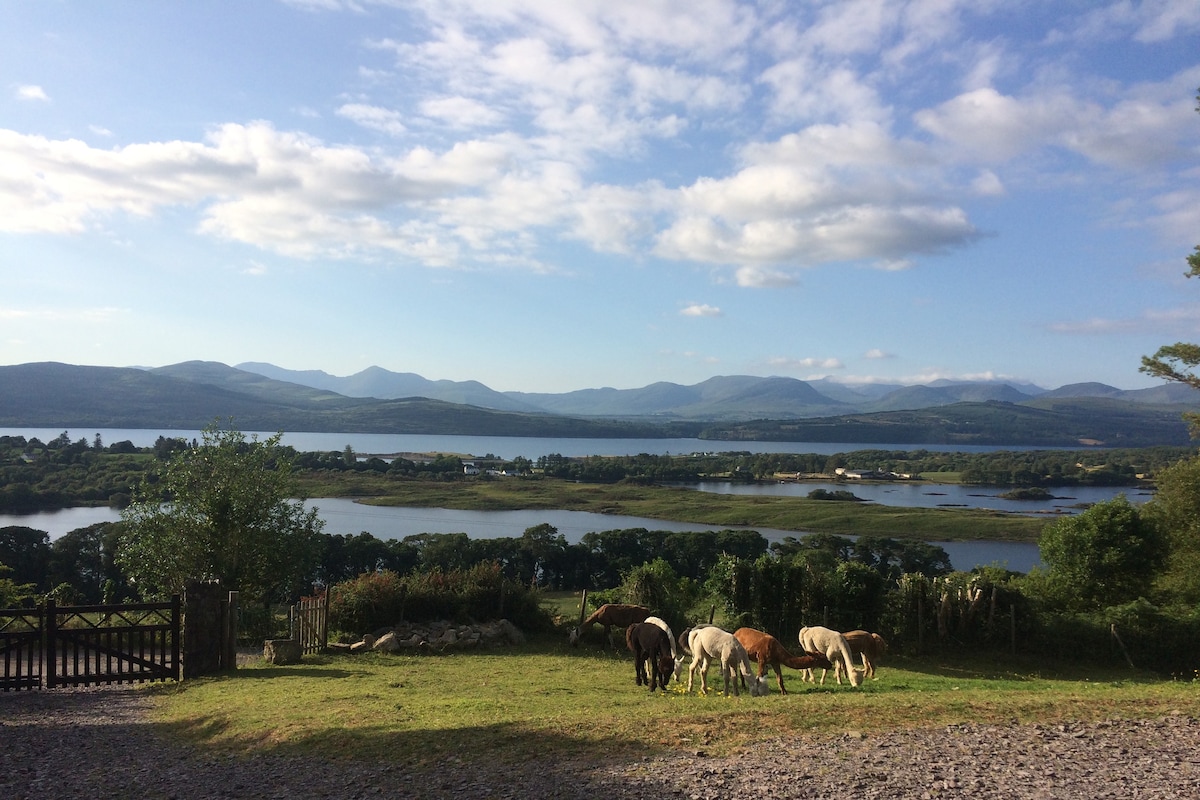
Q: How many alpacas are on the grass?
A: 8